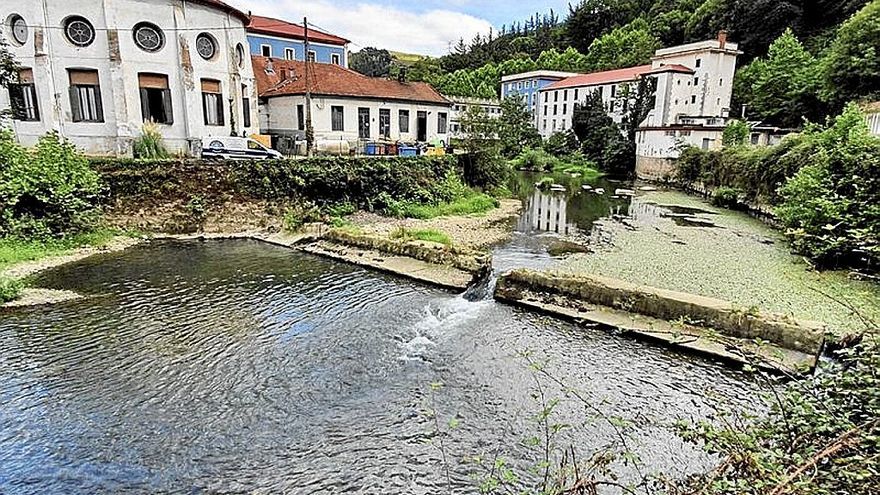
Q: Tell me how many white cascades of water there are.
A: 1